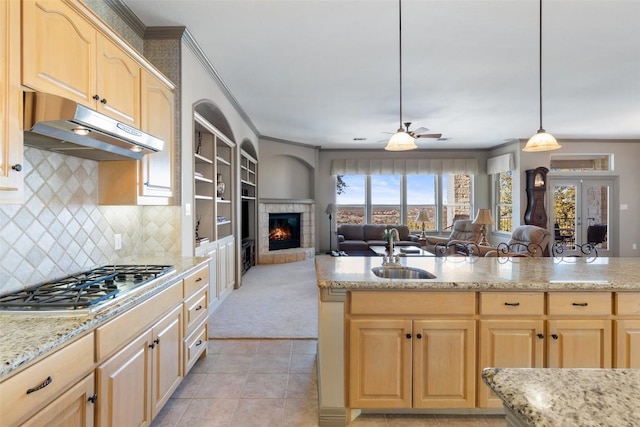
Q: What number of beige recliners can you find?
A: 2